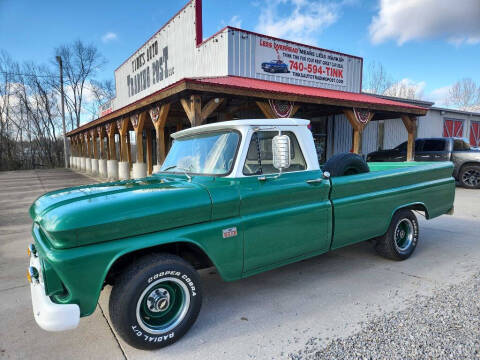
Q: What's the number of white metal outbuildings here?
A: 1